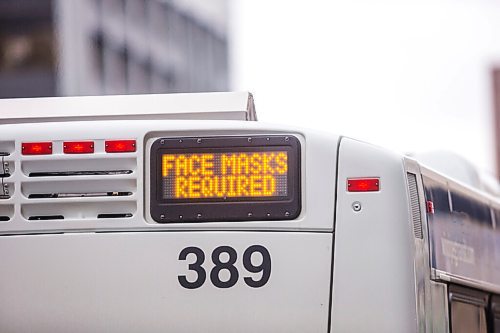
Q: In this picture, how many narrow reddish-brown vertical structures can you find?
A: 1